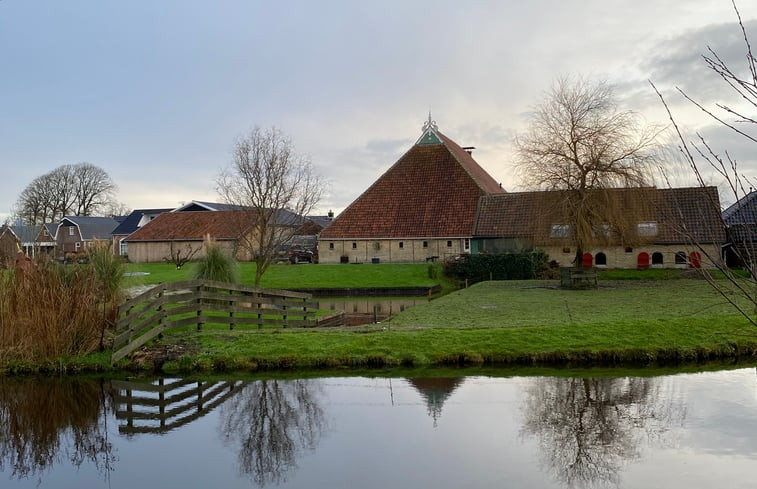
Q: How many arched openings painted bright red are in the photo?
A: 3